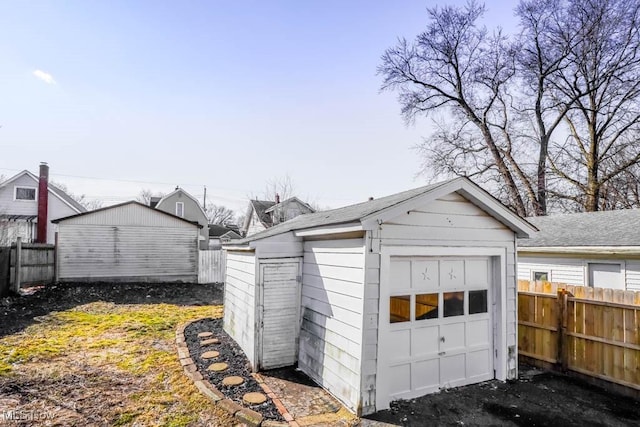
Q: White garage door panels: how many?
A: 12